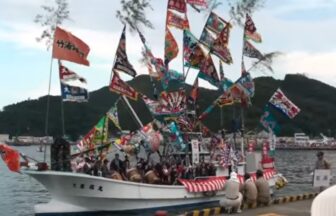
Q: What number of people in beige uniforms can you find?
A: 3